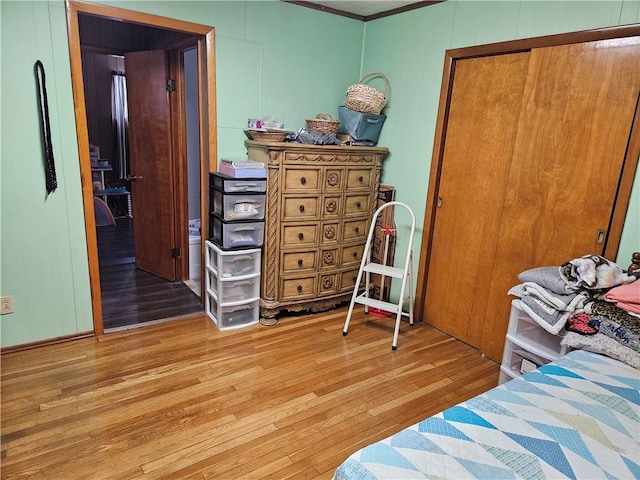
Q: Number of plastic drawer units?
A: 3